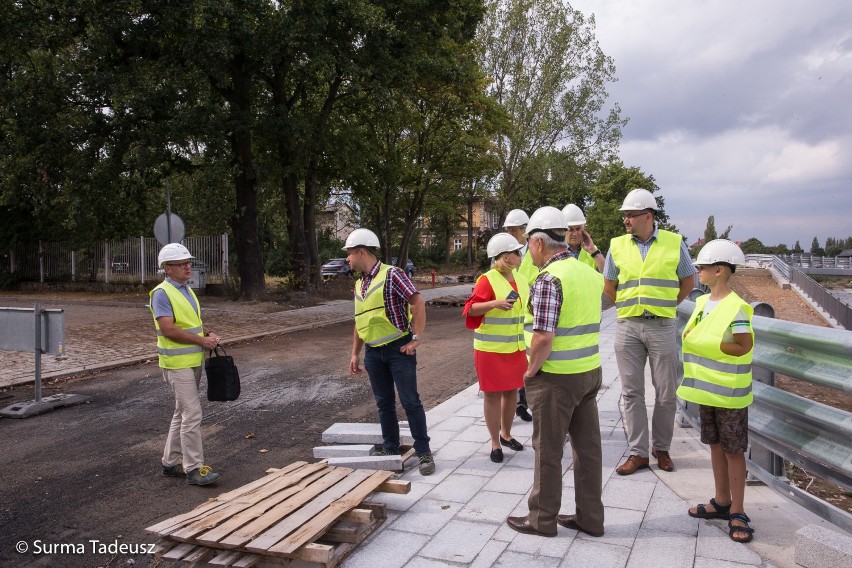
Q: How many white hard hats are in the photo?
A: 8